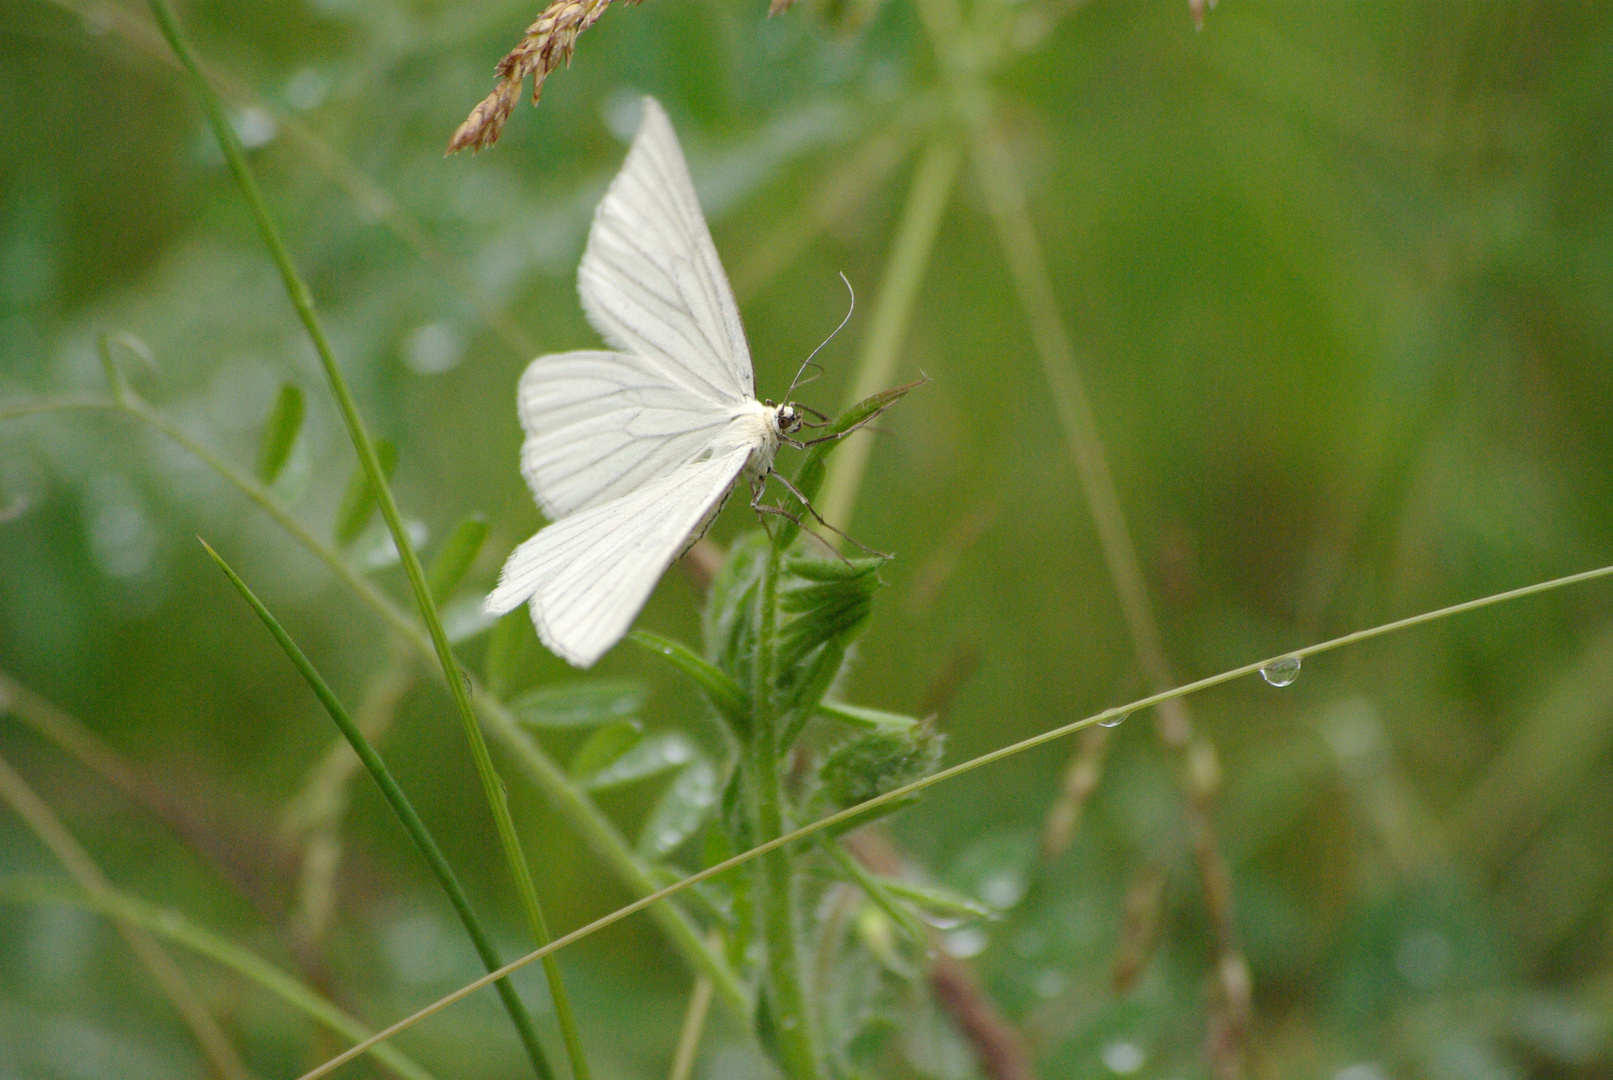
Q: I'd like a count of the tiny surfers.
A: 0